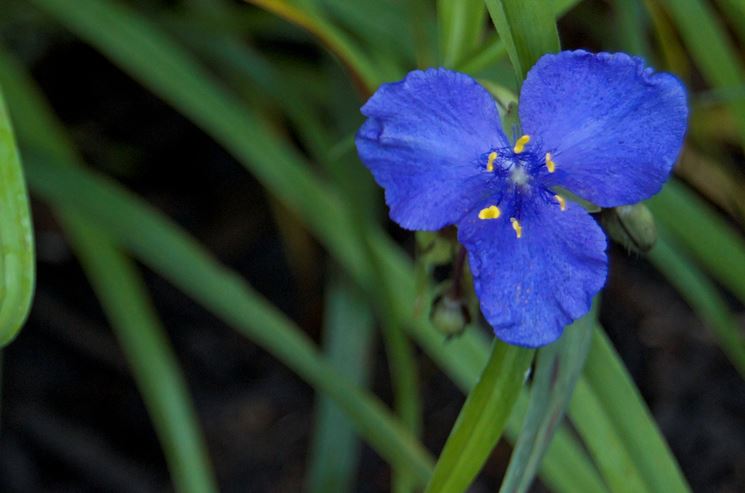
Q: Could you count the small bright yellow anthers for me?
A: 6